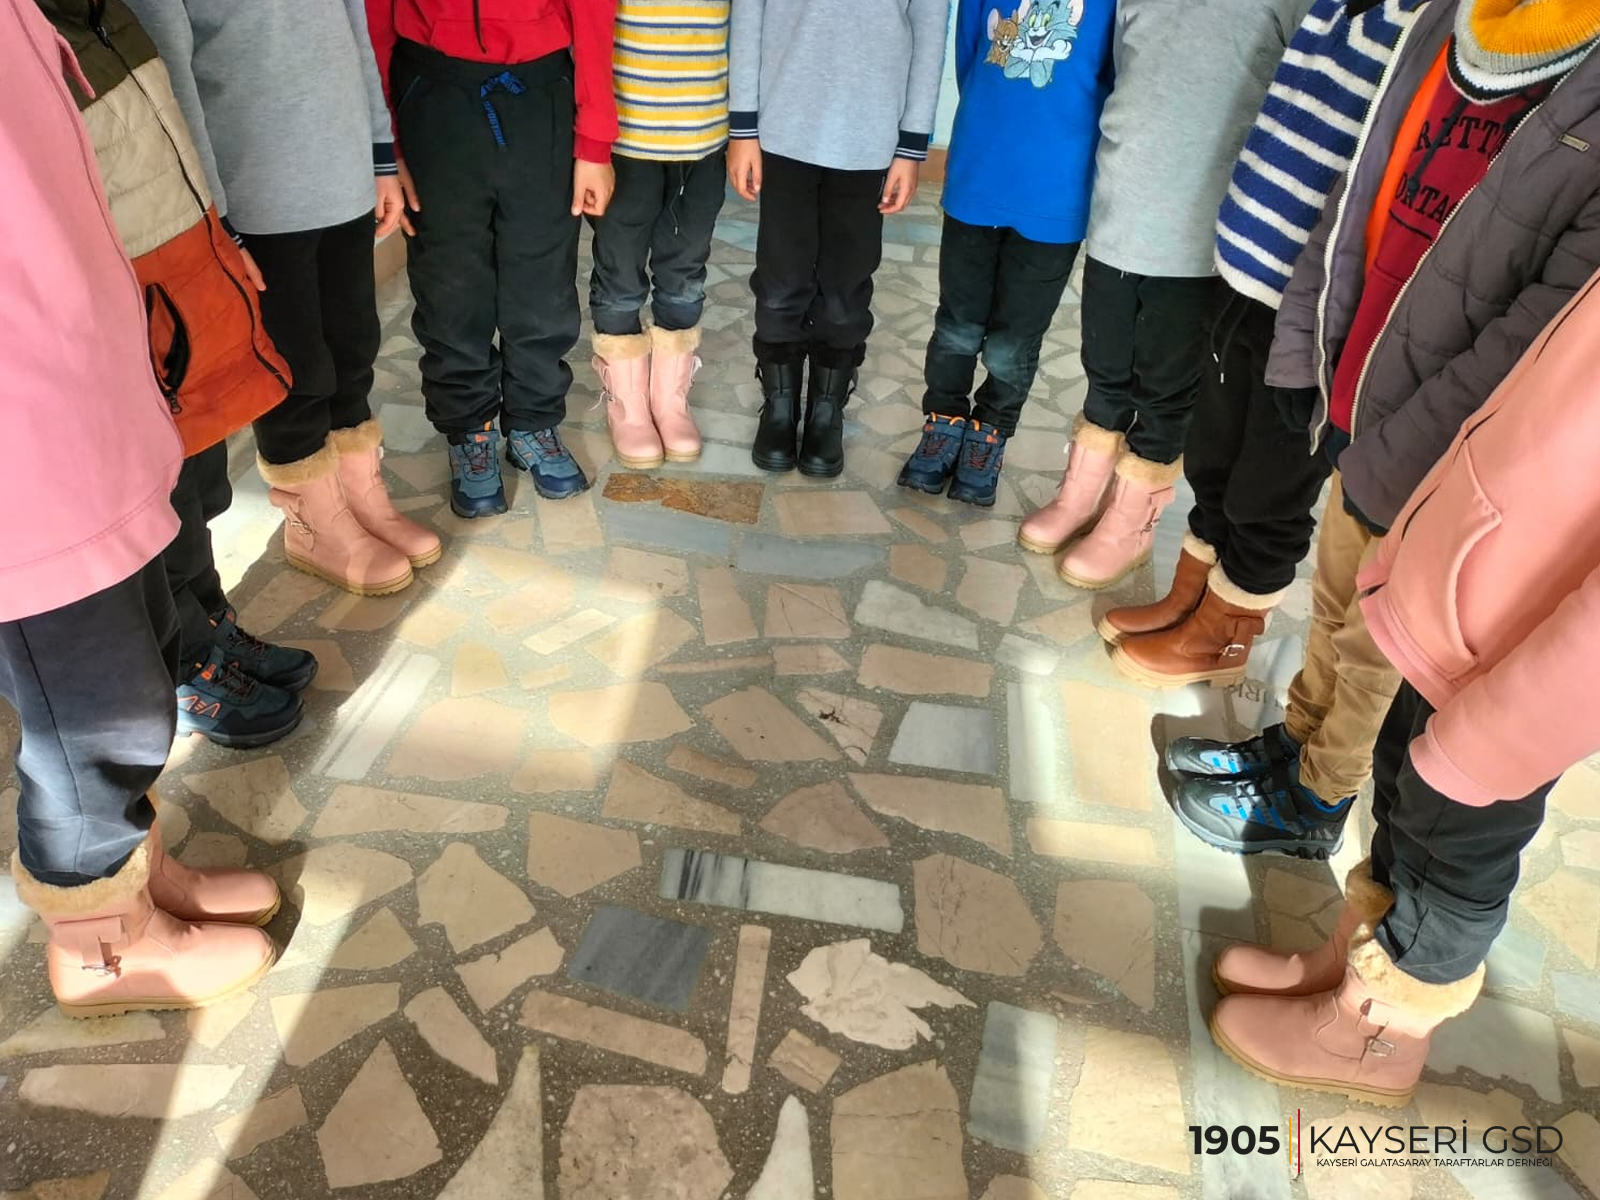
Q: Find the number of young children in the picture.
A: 11